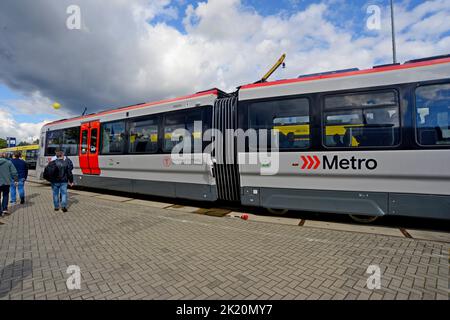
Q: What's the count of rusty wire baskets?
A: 0